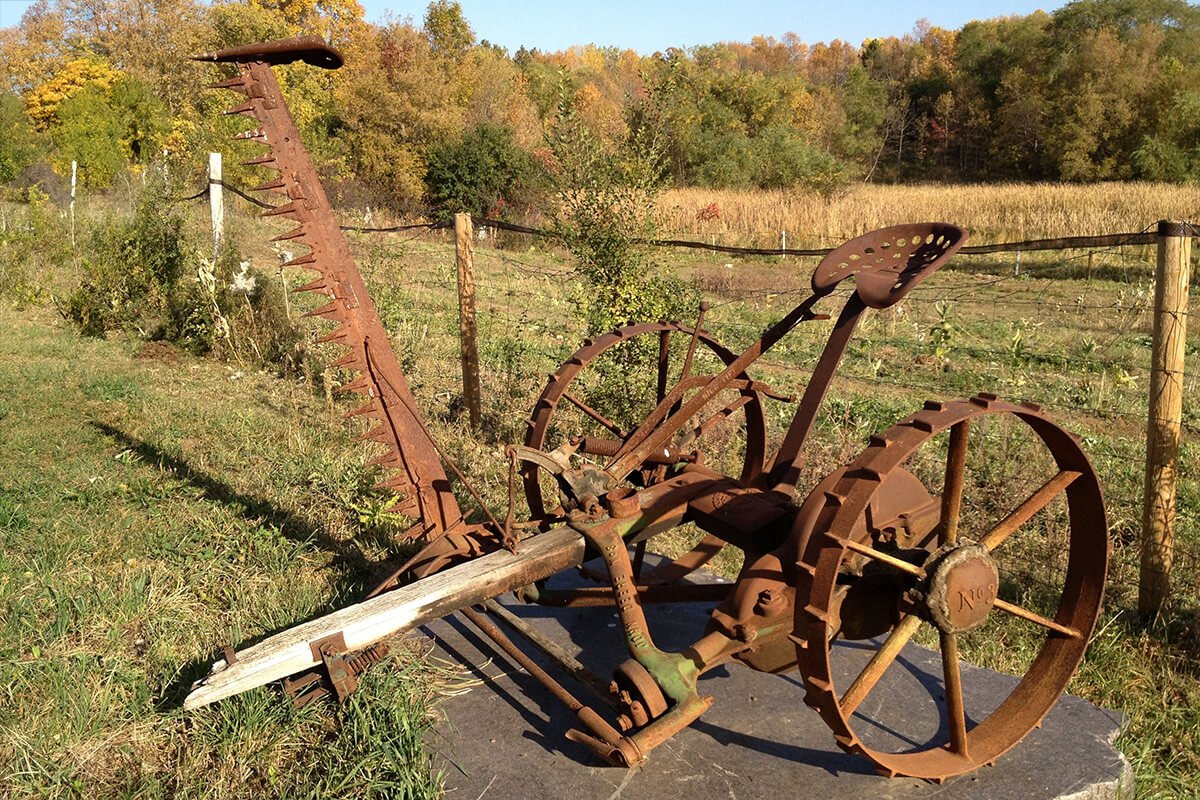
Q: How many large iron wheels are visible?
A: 2